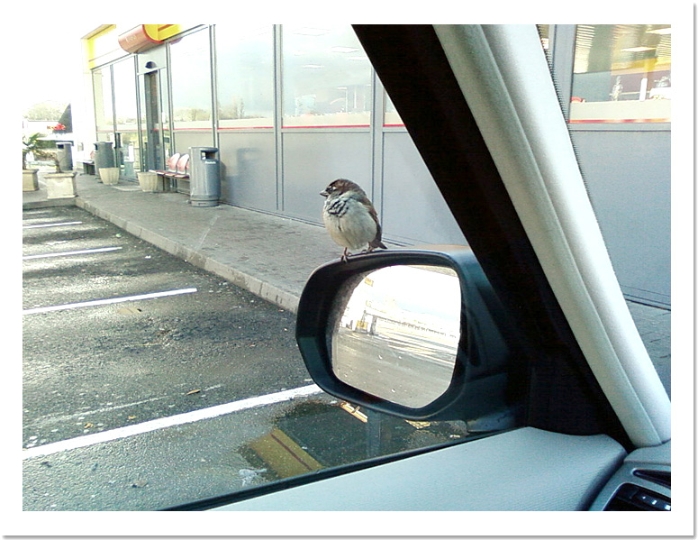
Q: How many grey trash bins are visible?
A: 3